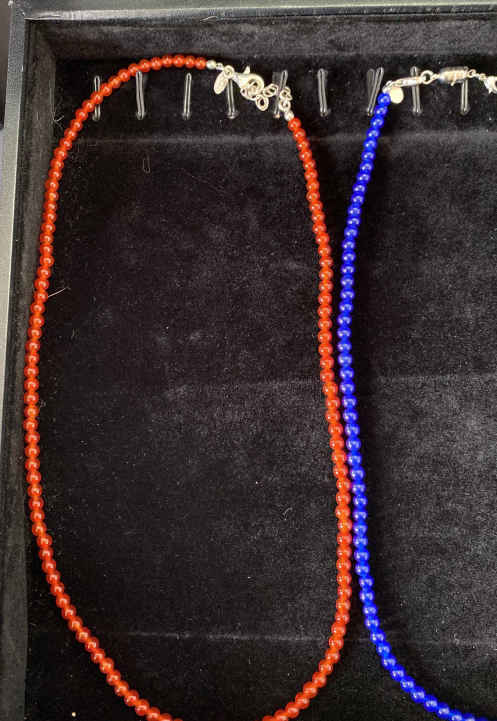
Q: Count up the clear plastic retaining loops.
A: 9